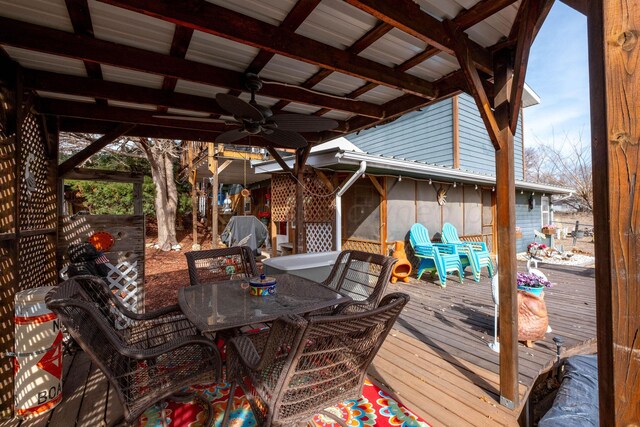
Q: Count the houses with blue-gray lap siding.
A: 1